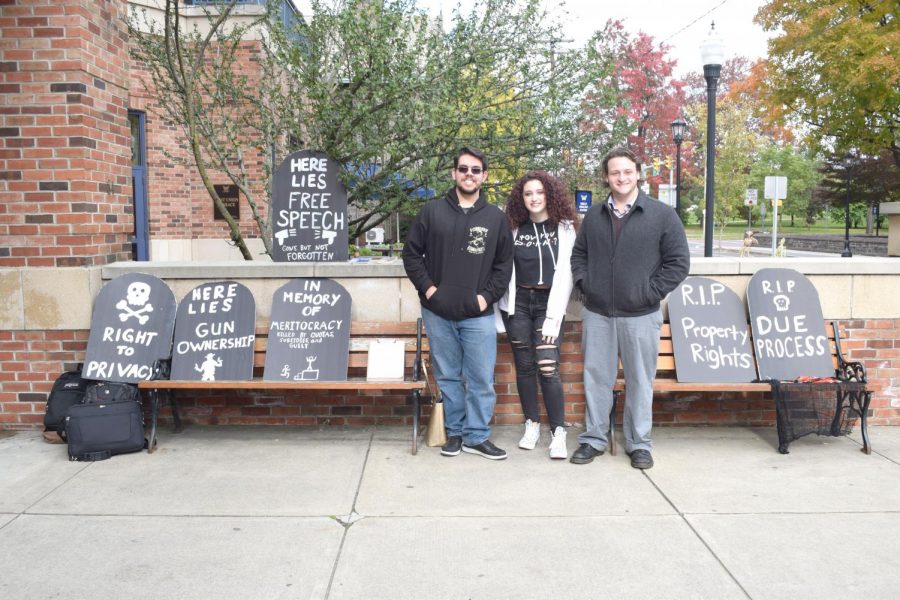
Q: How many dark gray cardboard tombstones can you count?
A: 6